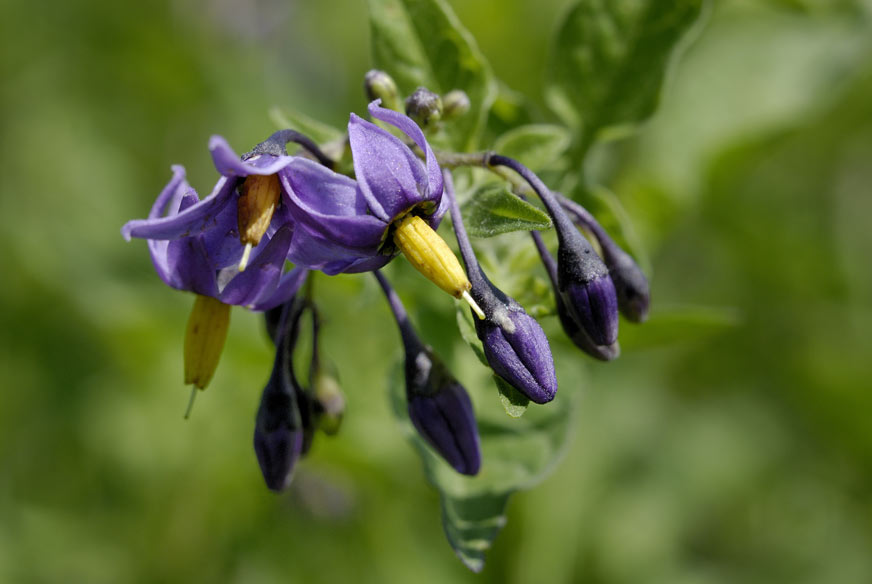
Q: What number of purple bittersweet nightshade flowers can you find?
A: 3